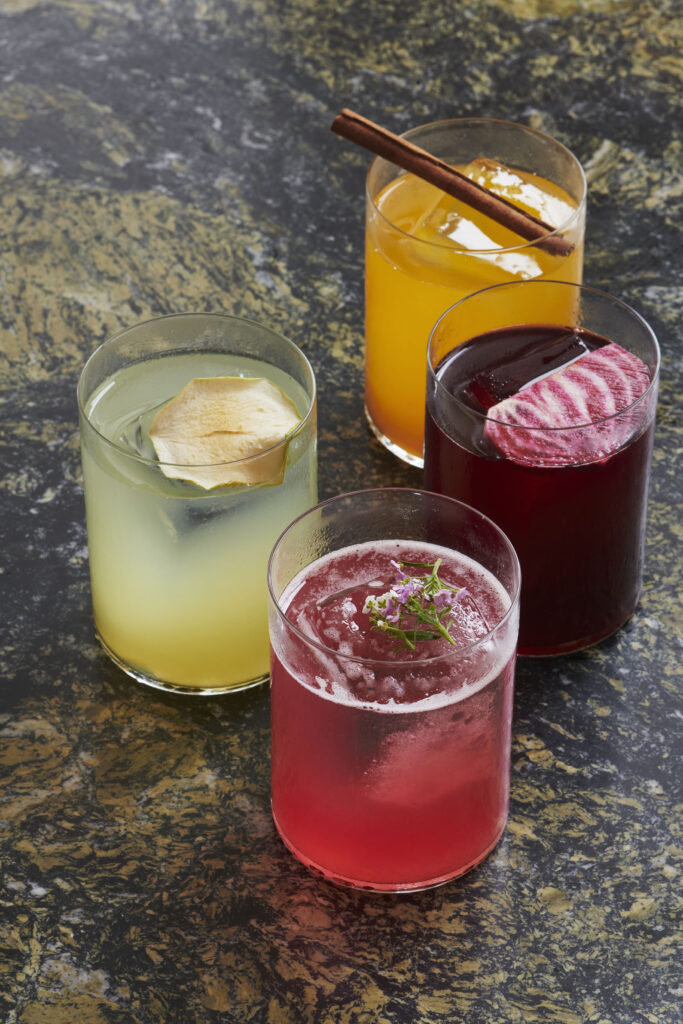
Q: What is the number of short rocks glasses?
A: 4